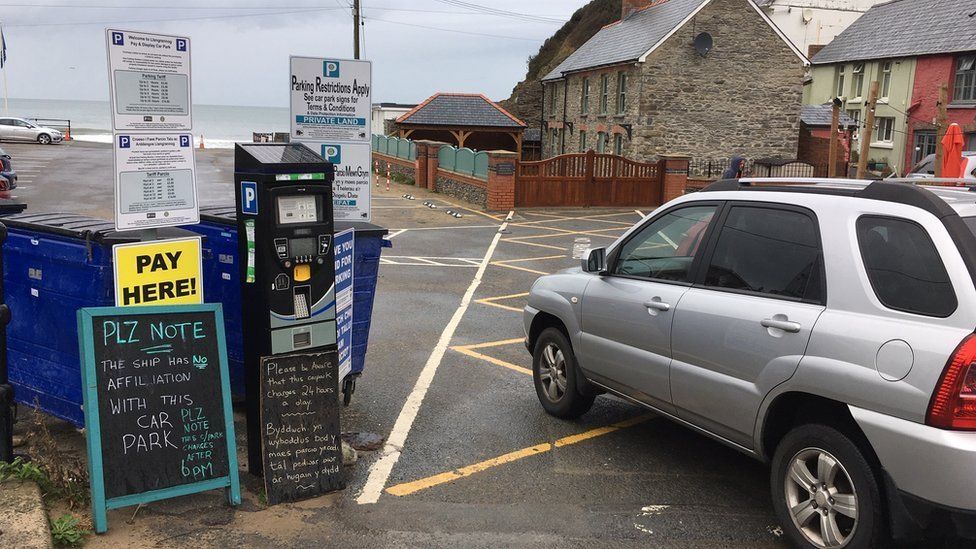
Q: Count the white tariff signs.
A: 2